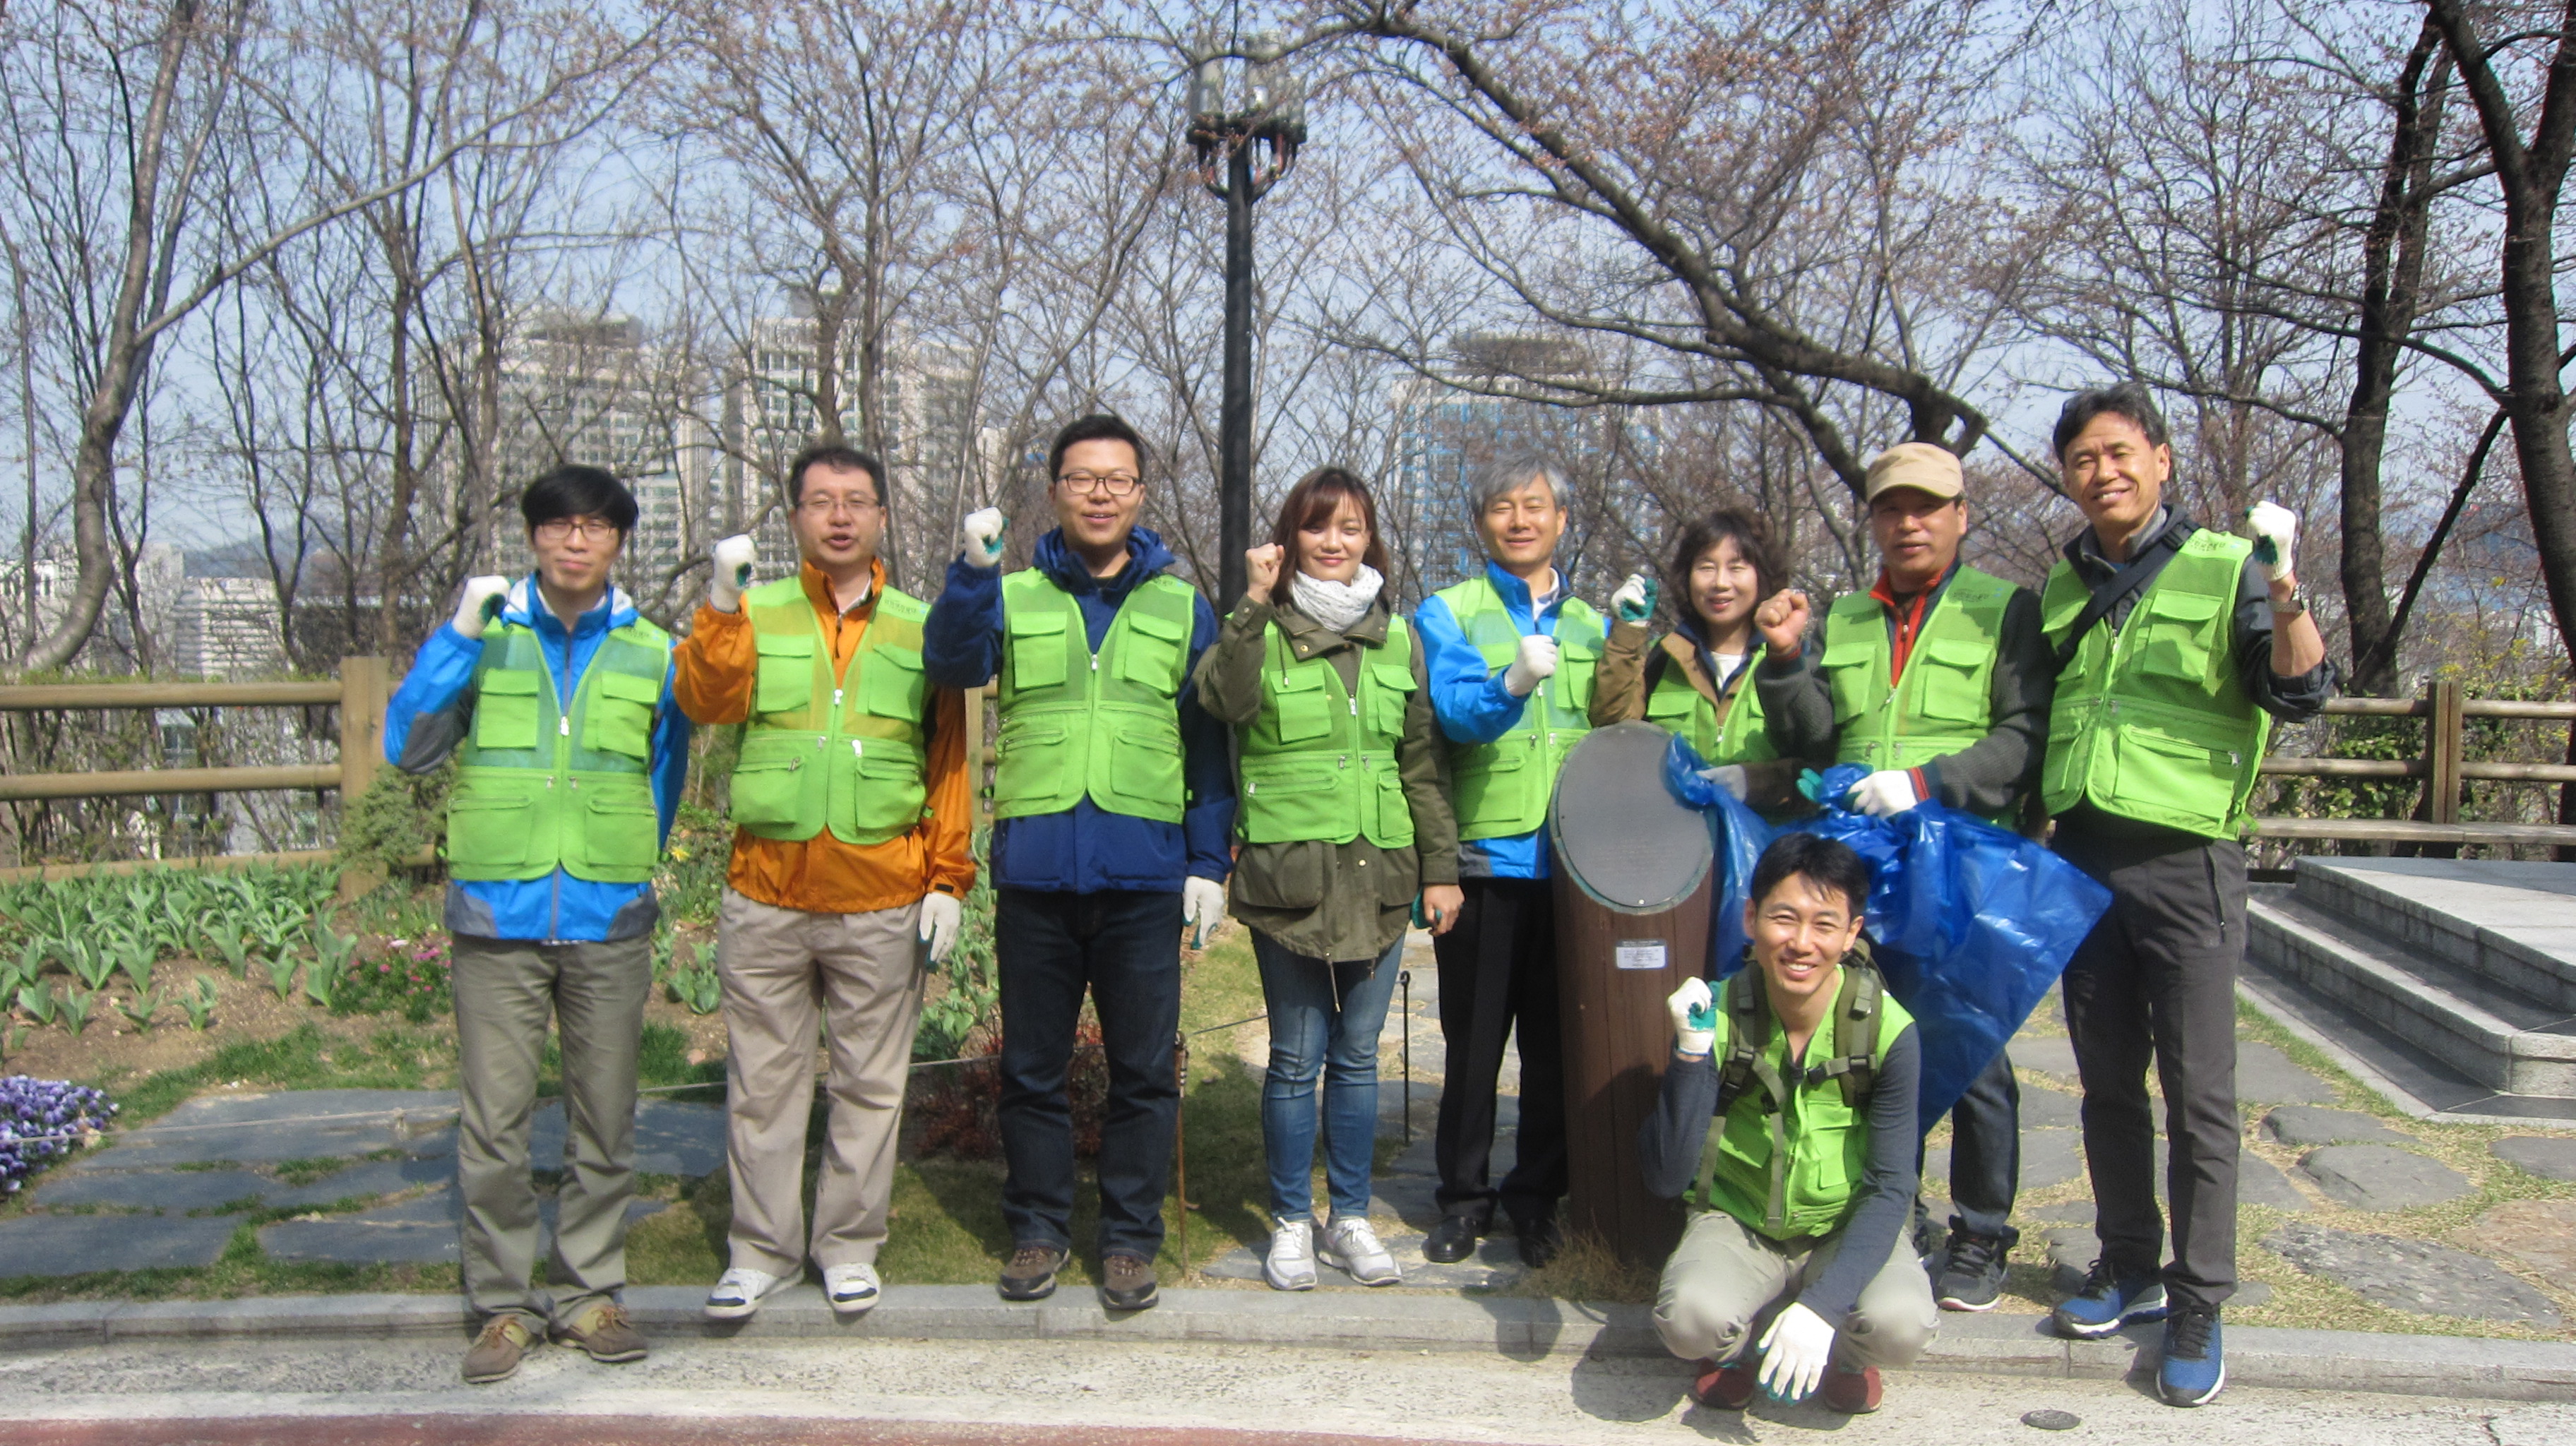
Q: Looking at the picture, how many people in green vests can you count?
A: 9